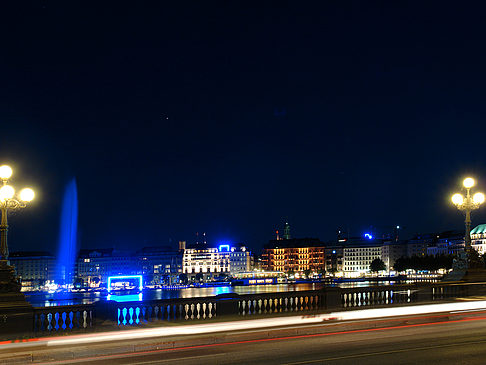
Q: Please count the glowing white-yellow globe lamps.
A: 6